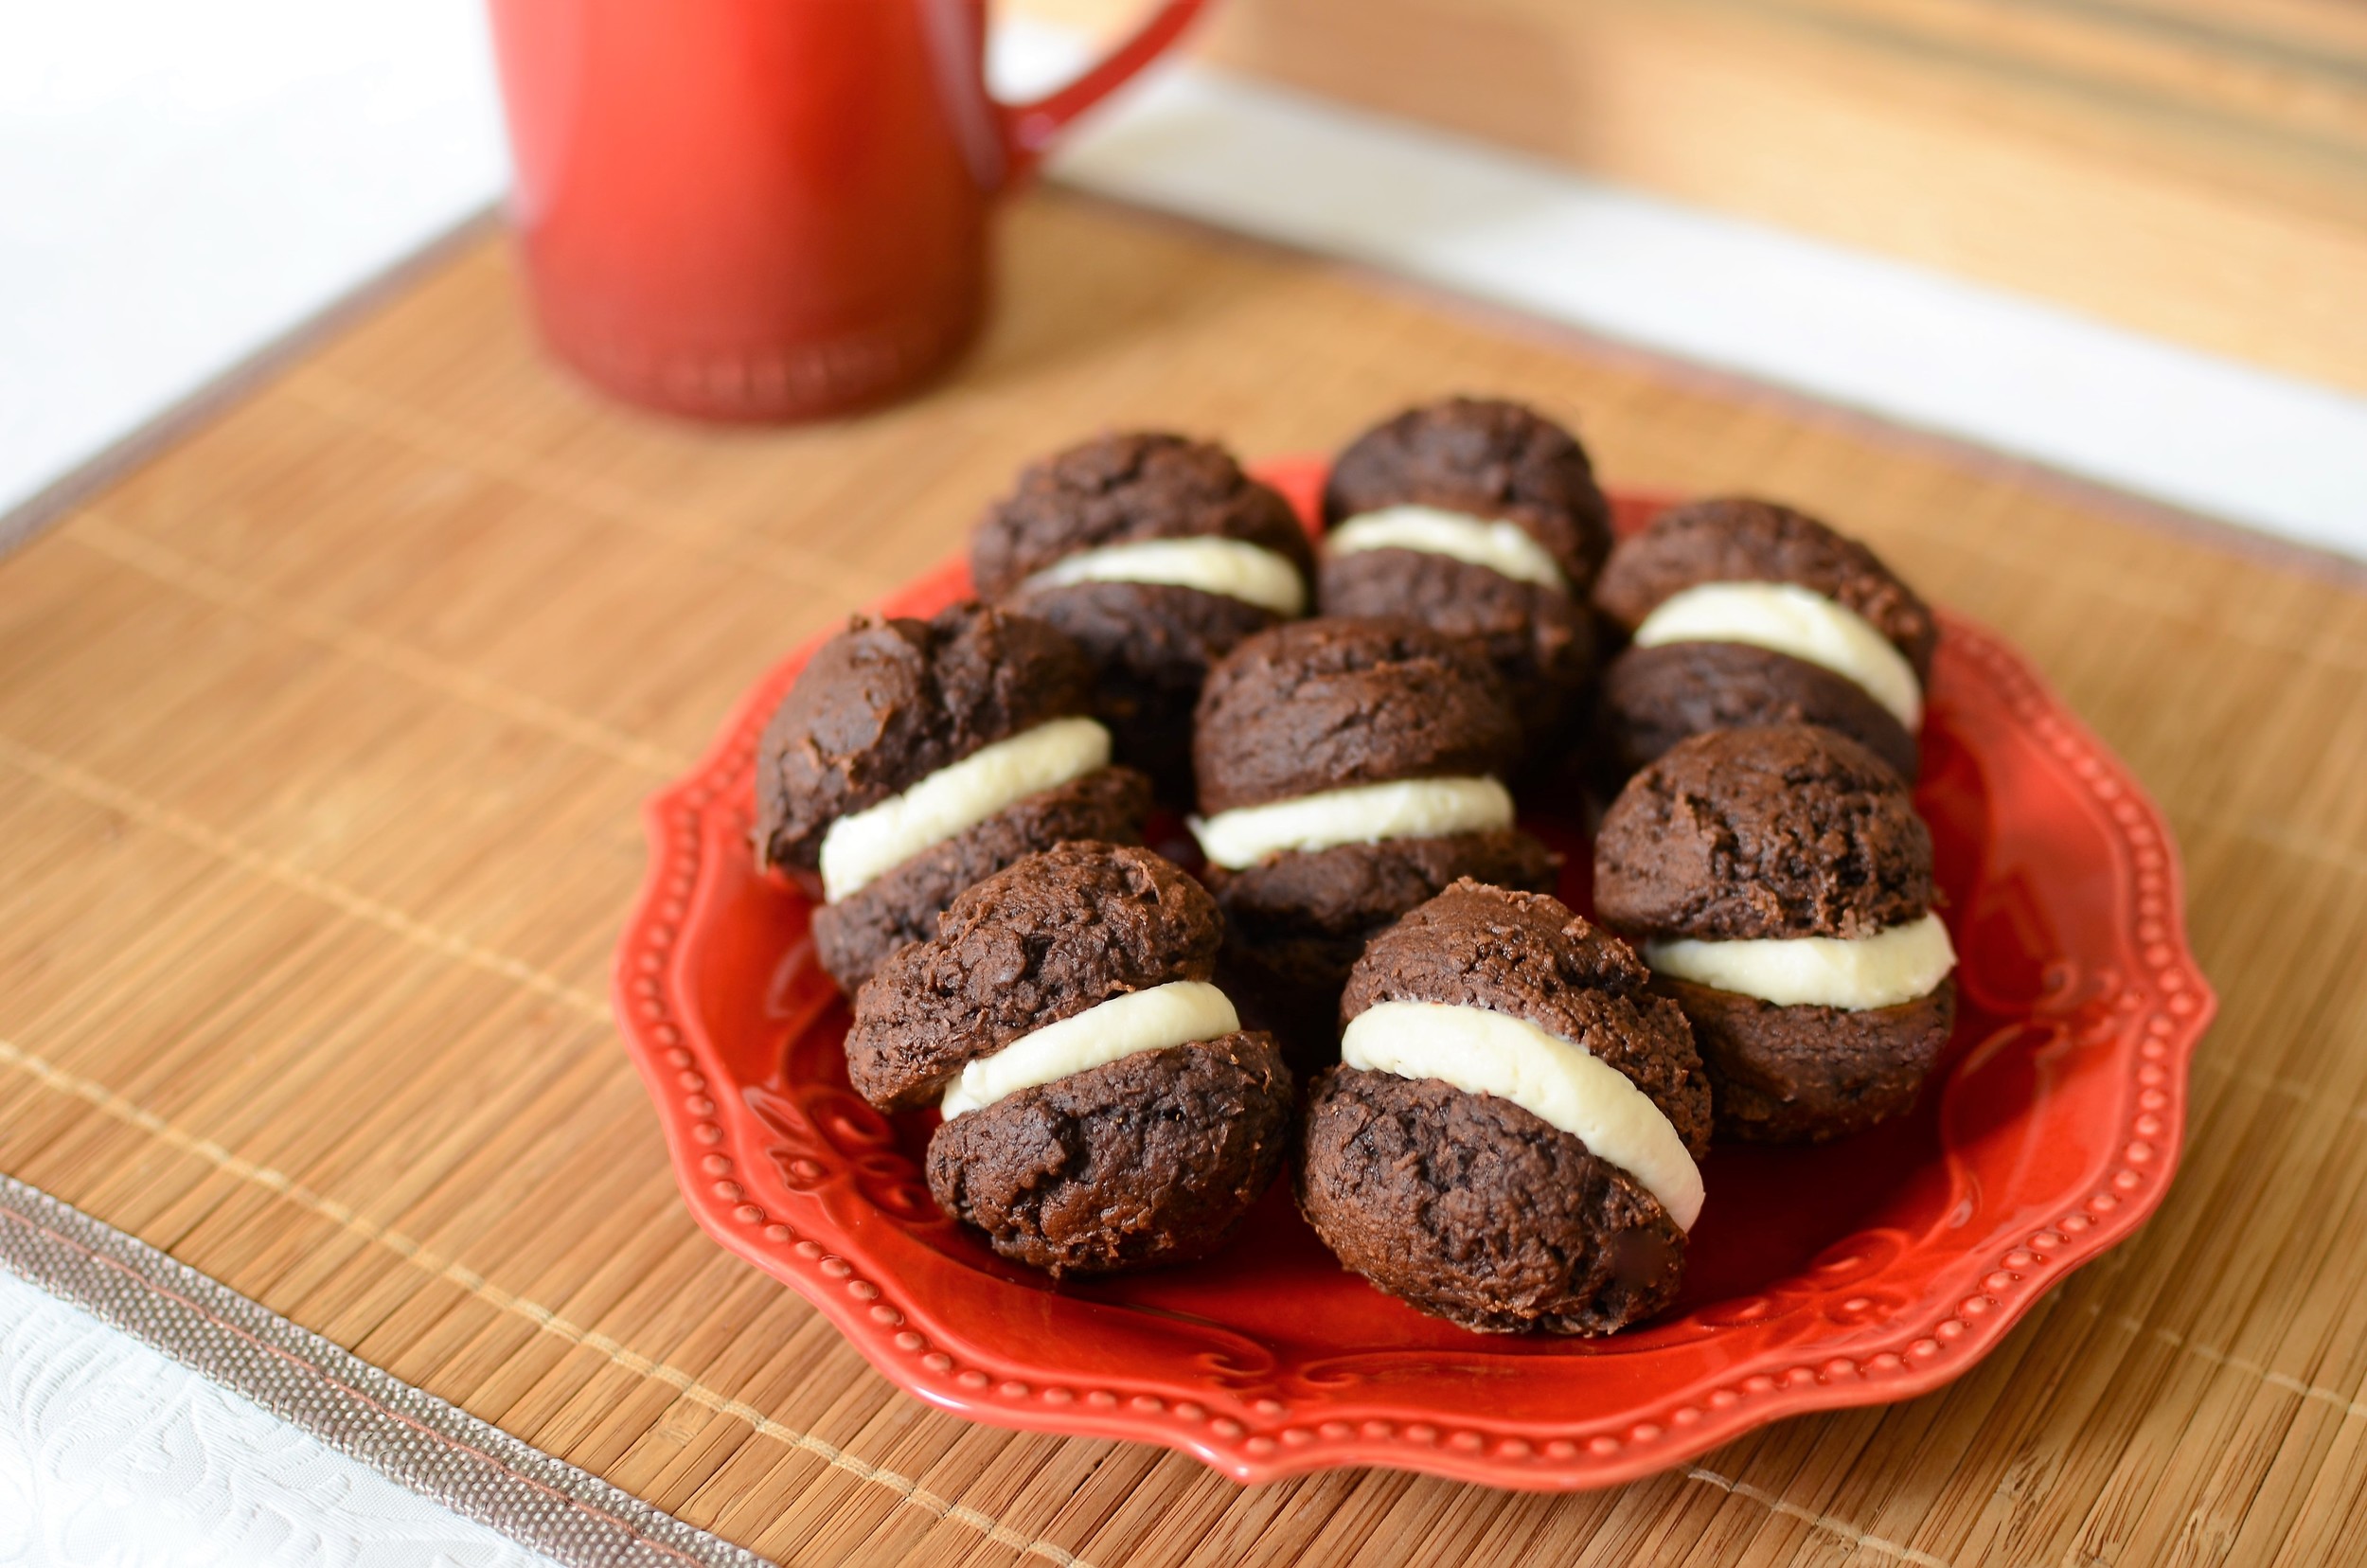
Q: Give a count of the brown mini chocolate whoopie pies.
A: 8